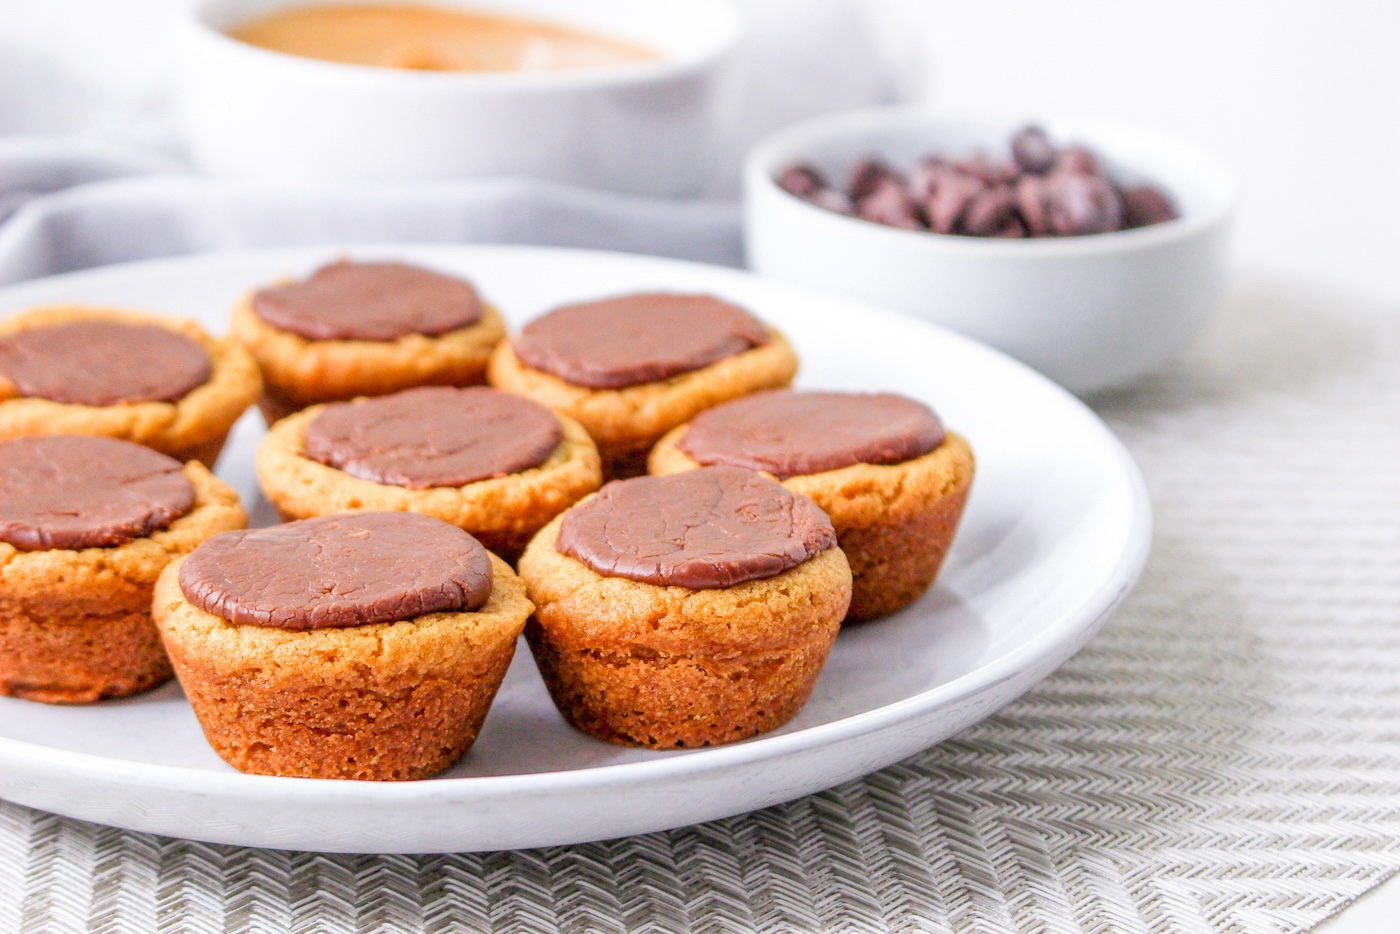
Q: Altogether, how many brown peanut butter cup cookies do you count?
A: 8